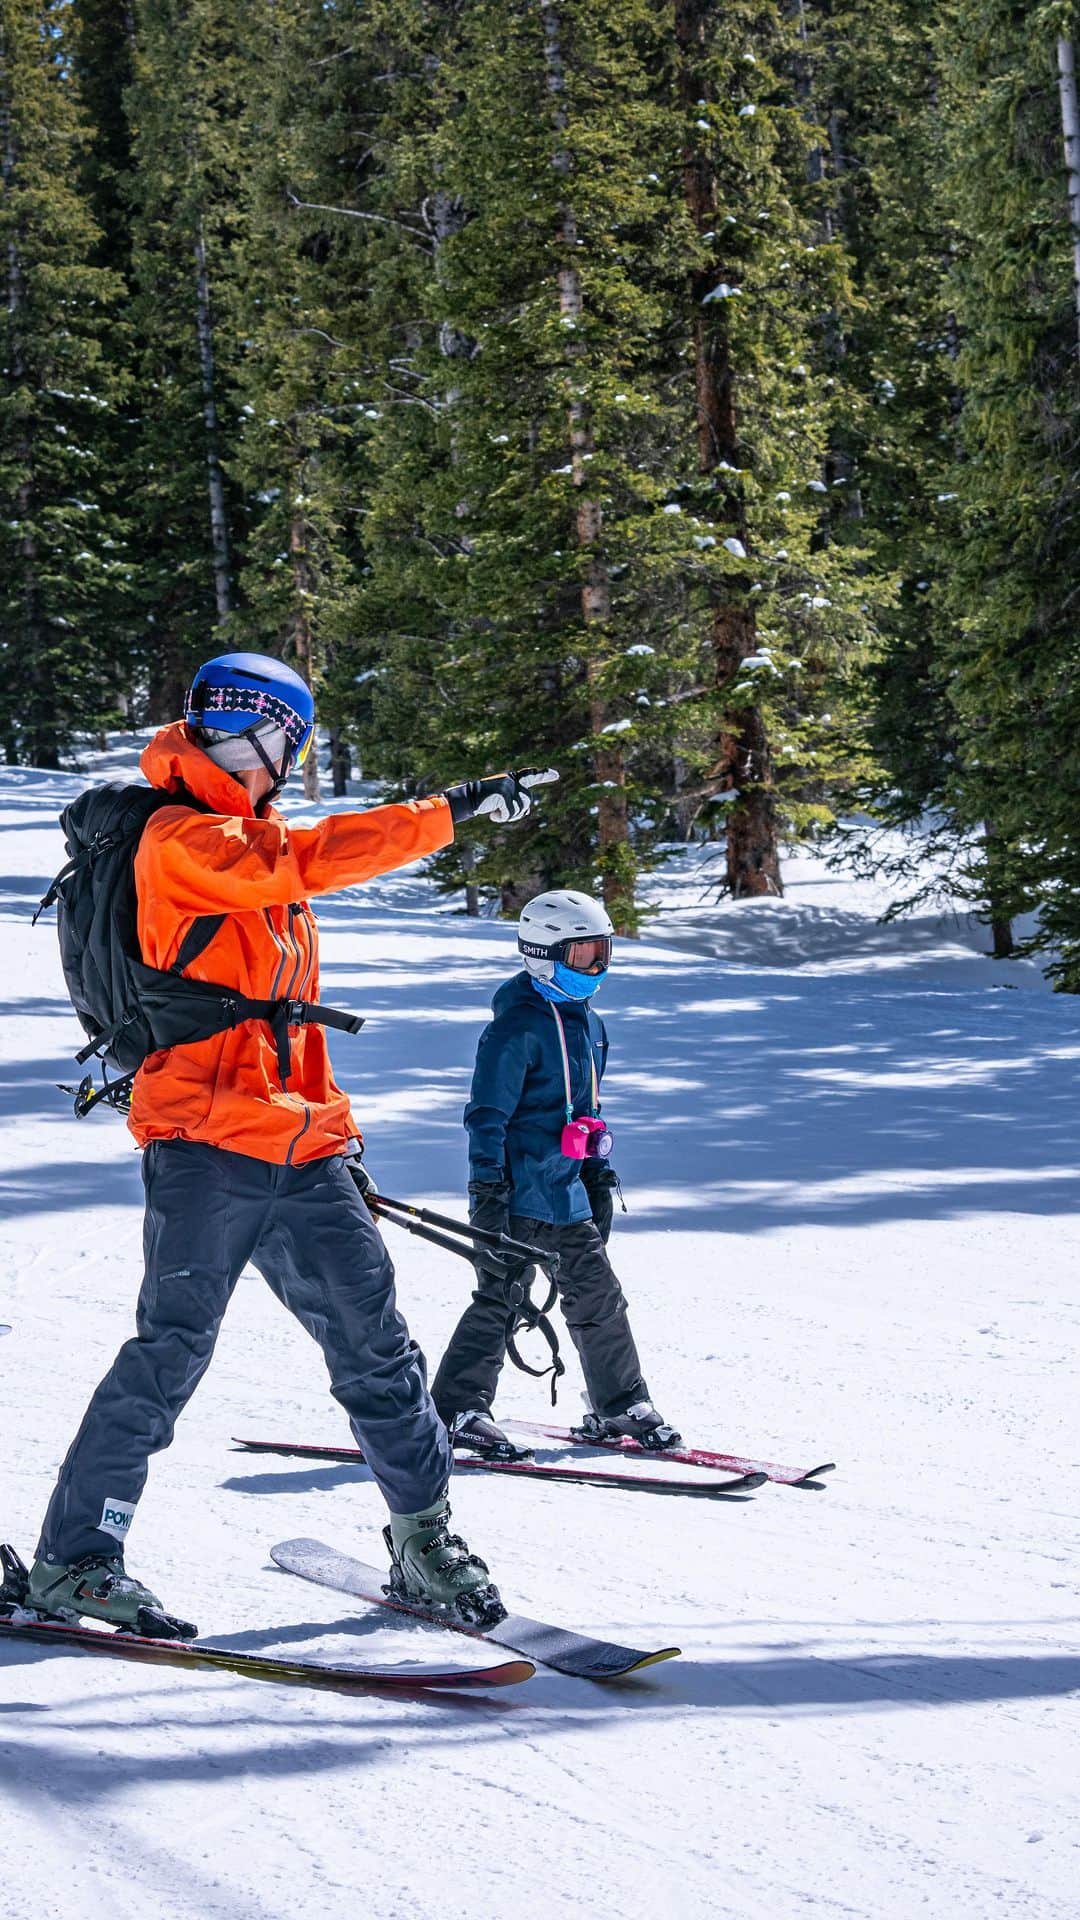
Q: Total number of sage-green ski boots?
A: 2